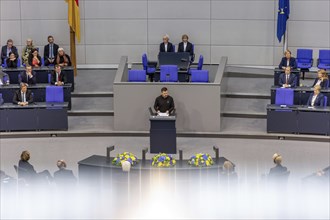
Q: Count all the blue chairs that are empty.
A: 9